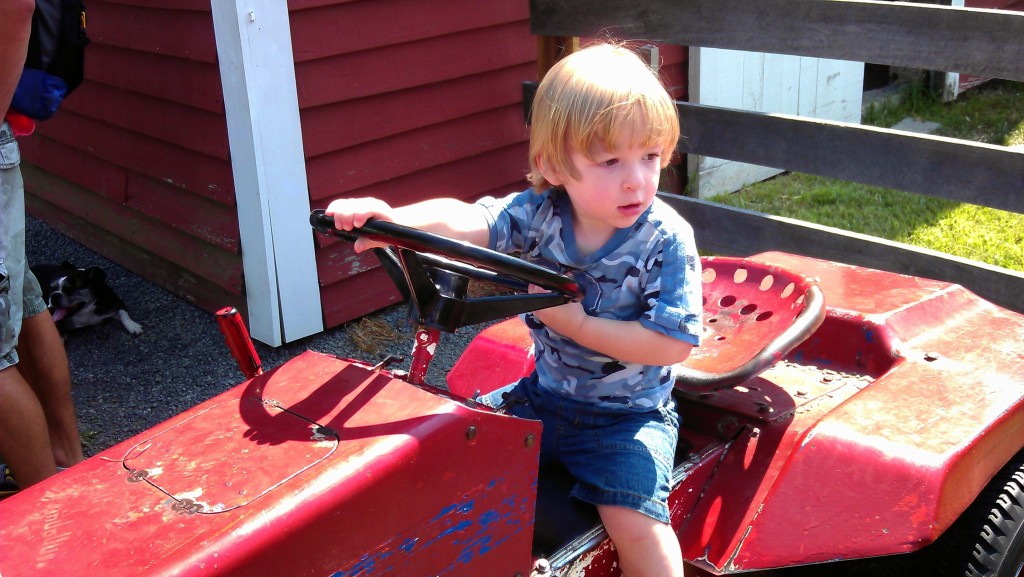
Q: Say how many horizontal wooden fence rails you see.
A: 3